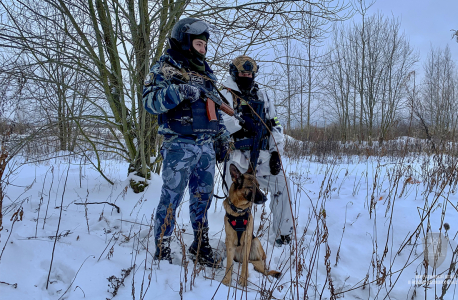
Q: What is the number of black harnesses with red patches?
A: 1